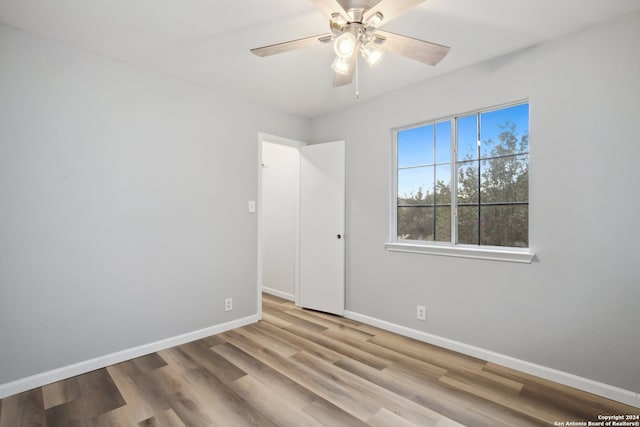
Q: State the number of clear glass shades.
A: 3